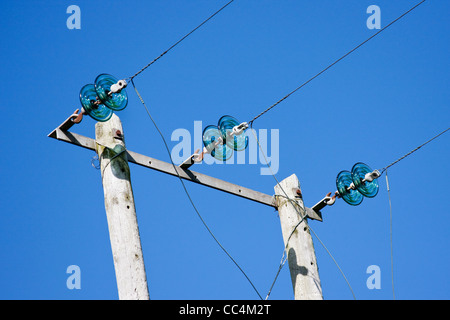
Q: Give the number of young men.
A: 0